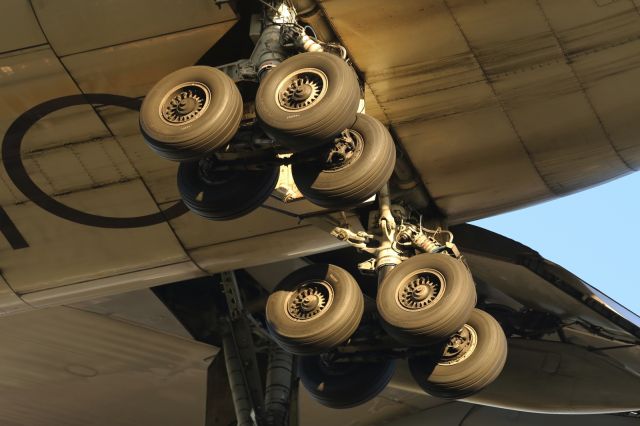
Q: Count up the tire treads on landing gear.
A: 8